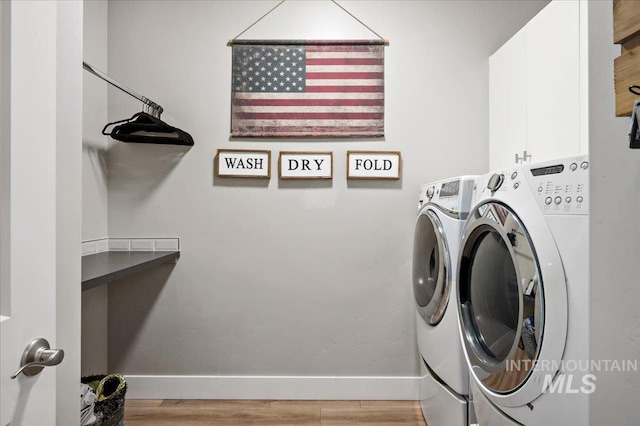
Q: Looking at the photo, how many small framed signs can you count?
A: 3